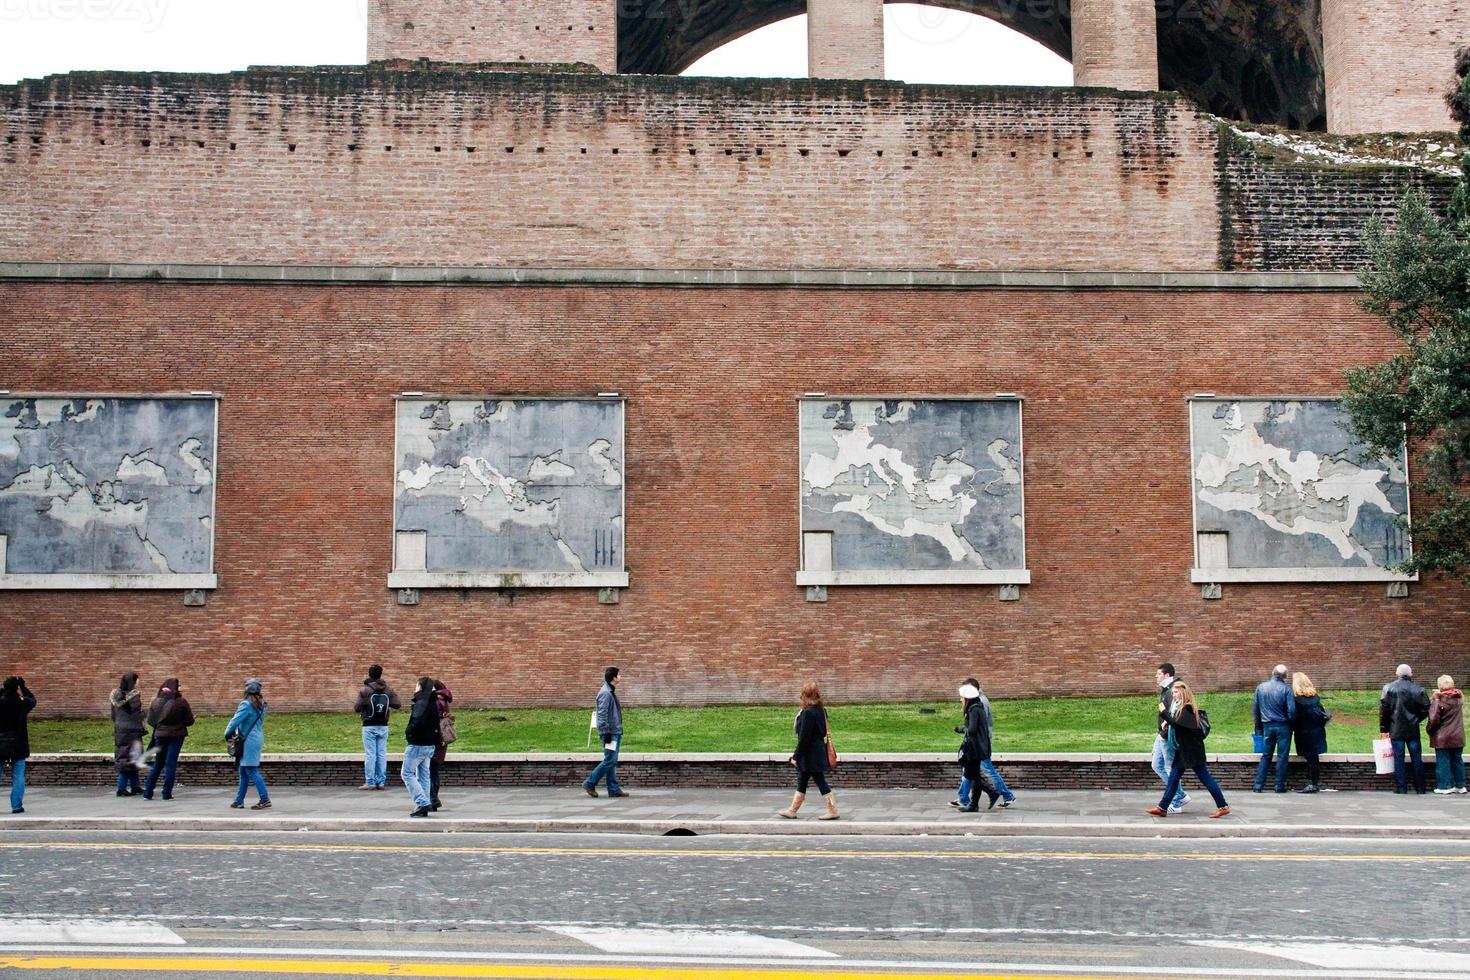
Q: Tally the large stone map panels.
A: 4